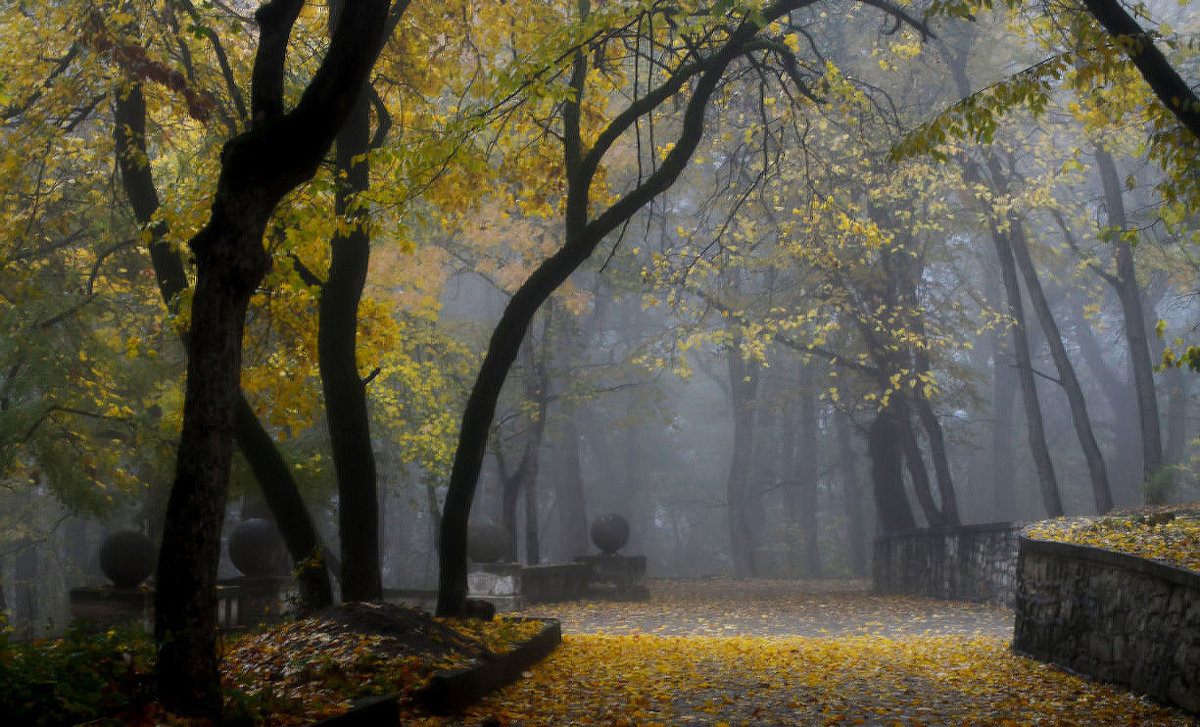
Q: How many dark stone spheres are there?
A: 4